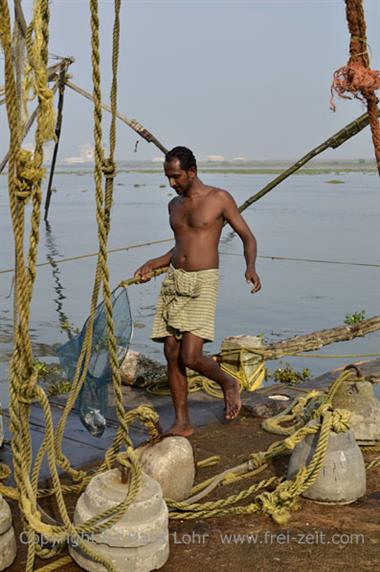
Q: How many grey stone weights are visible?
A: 5